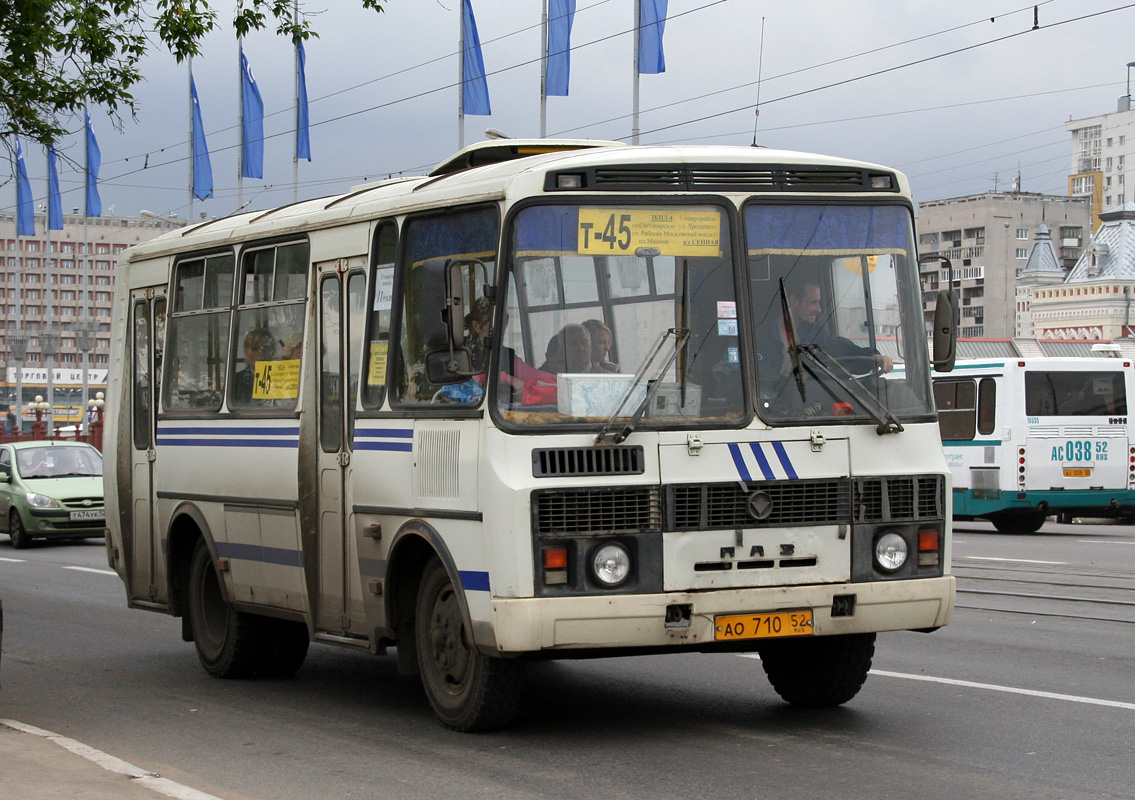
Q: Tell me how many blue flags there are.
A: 9